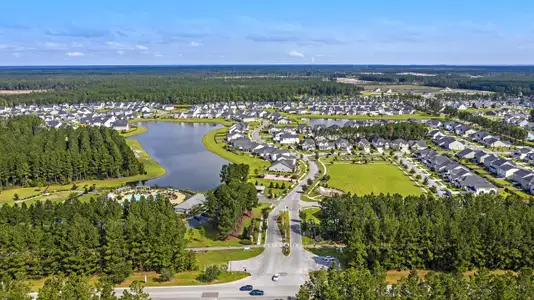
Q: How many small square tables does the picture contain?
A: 0